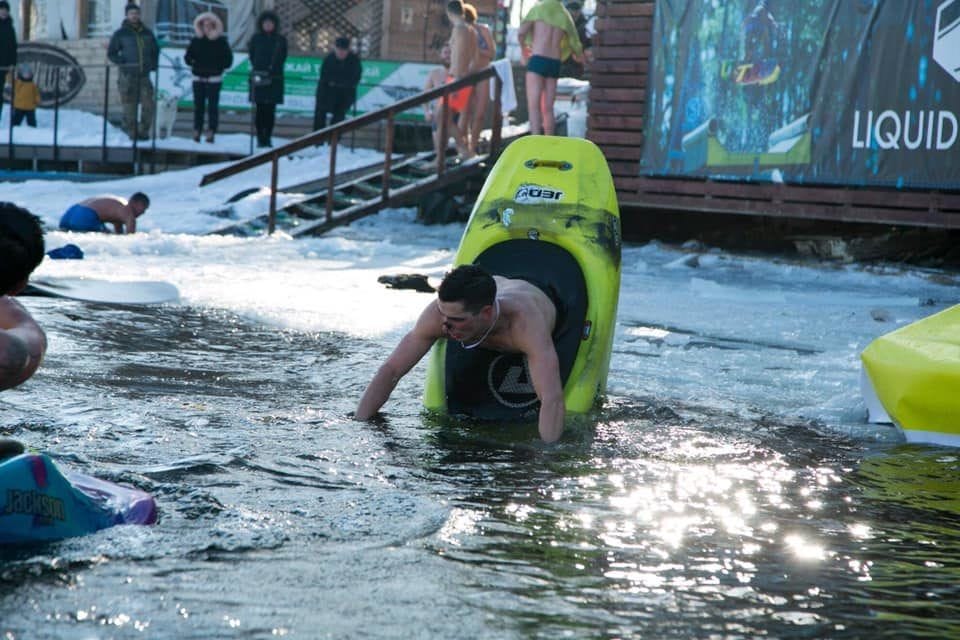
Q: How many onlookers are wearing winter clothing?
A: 6